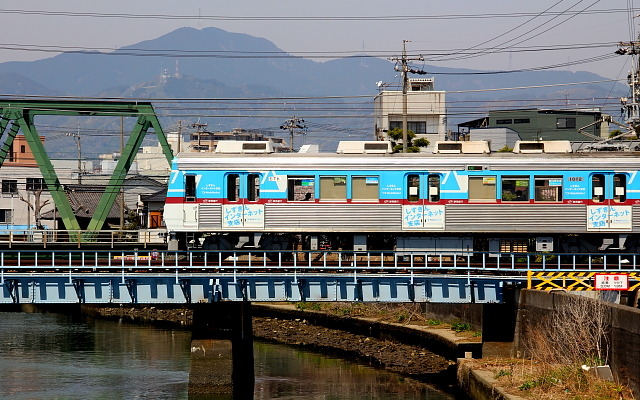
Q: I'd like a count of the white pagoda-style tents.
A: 0